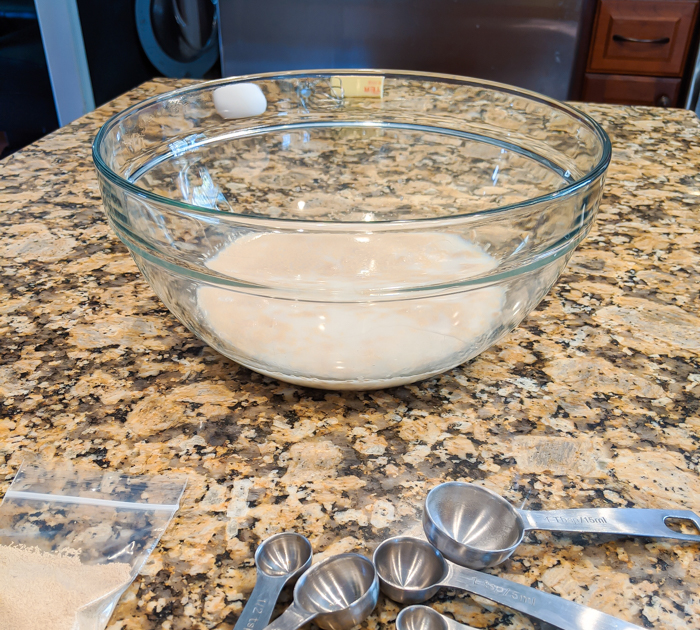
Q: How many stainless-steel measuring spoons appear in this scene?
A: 5